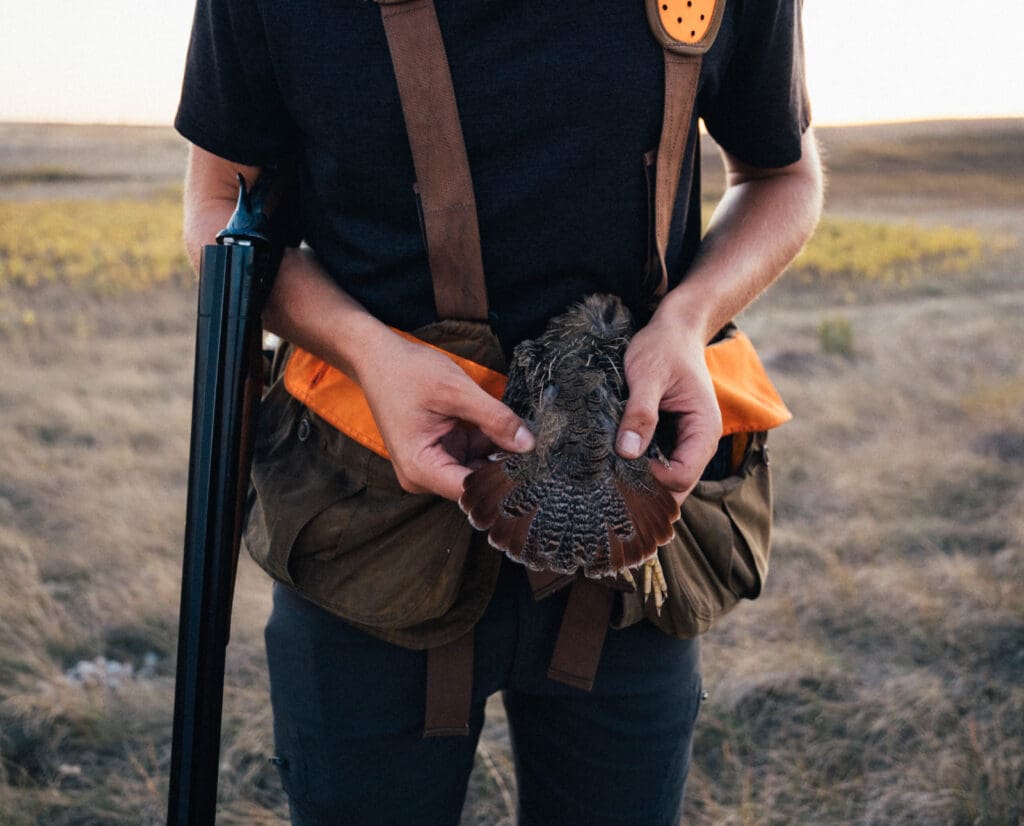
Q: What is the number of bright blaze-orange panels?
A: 3